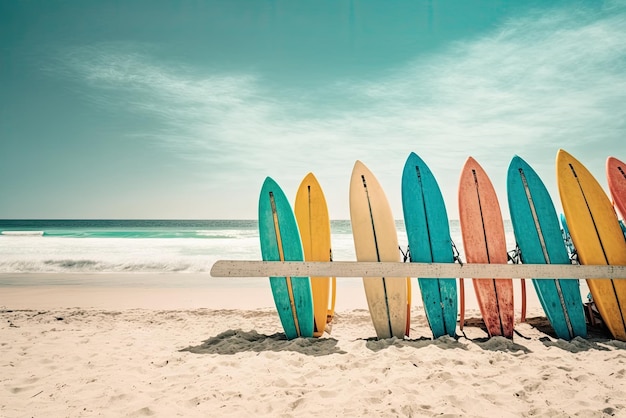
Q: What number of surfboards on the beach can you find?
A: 8